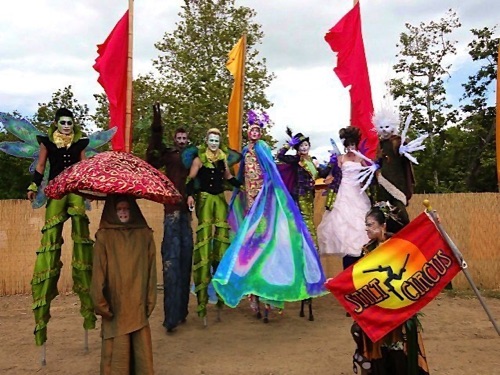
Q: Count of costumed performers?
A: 9